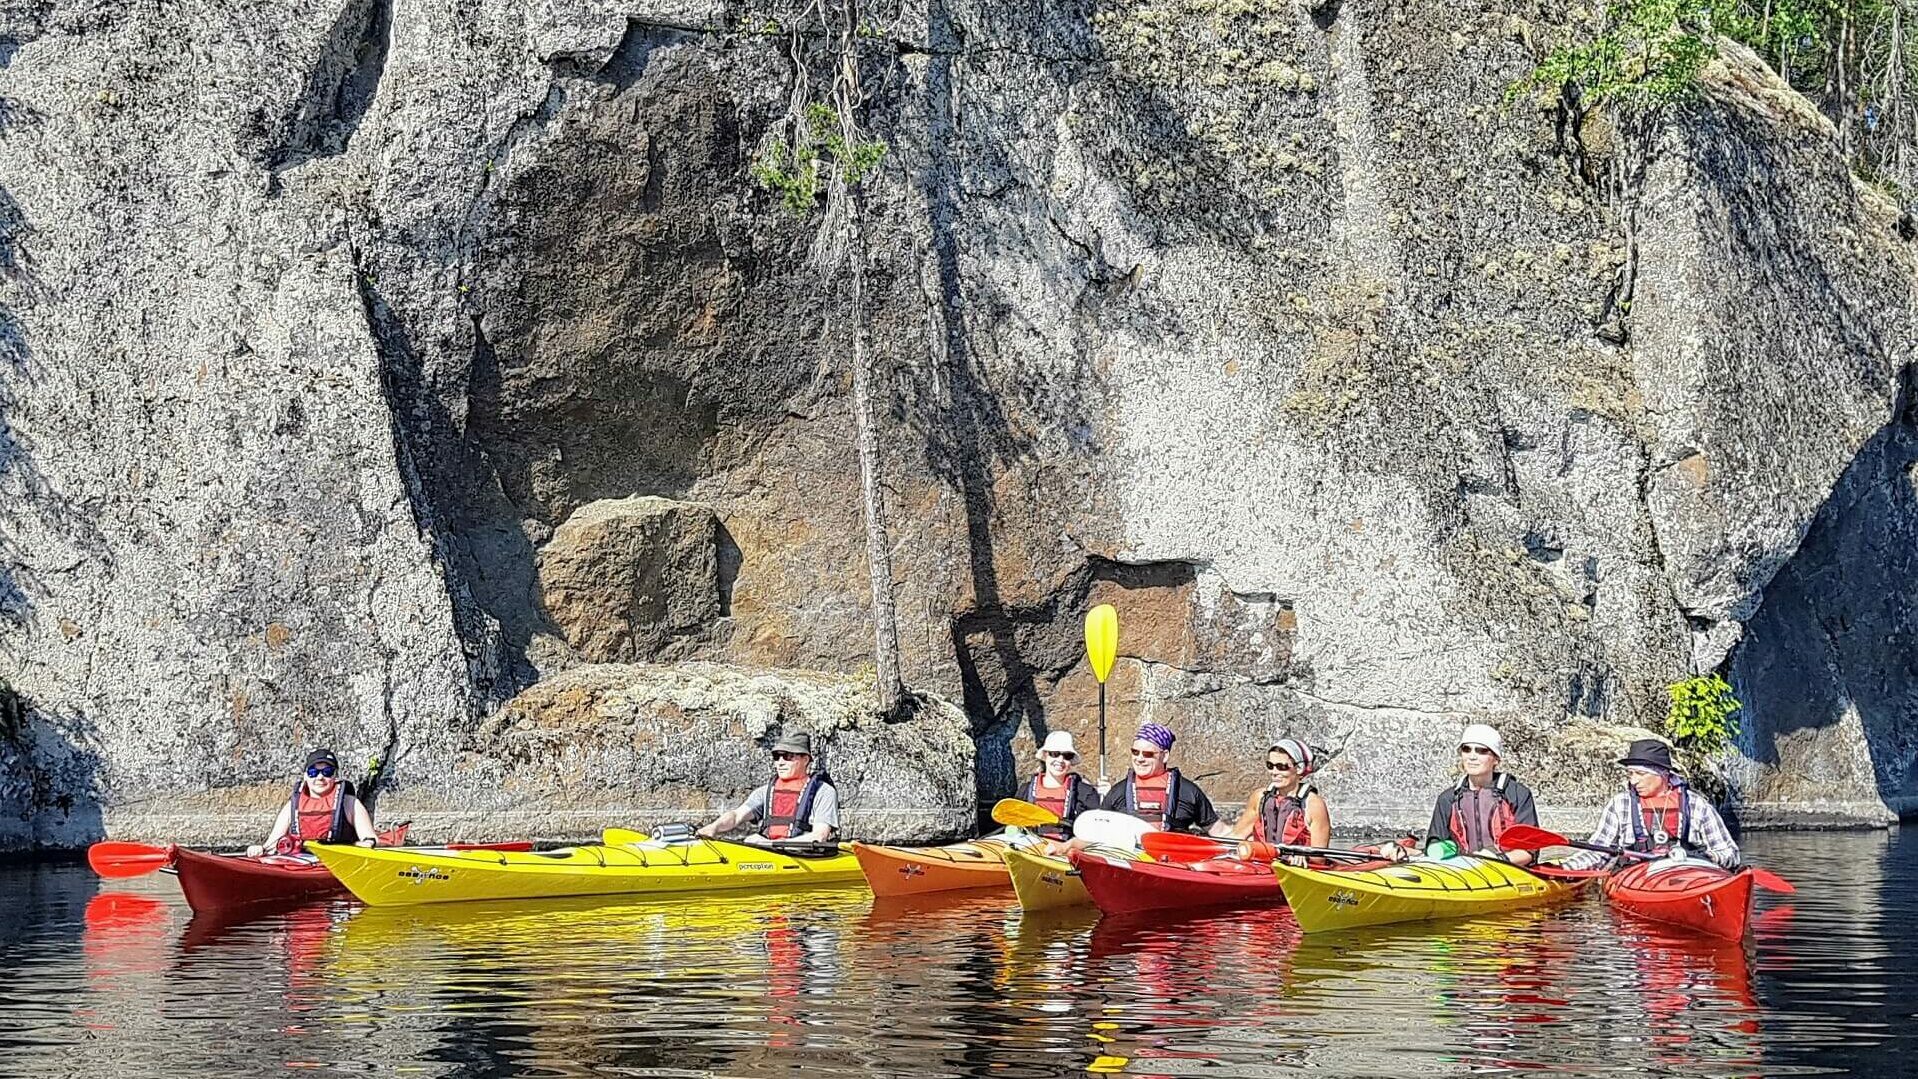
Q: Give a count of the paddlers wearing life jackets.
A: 7